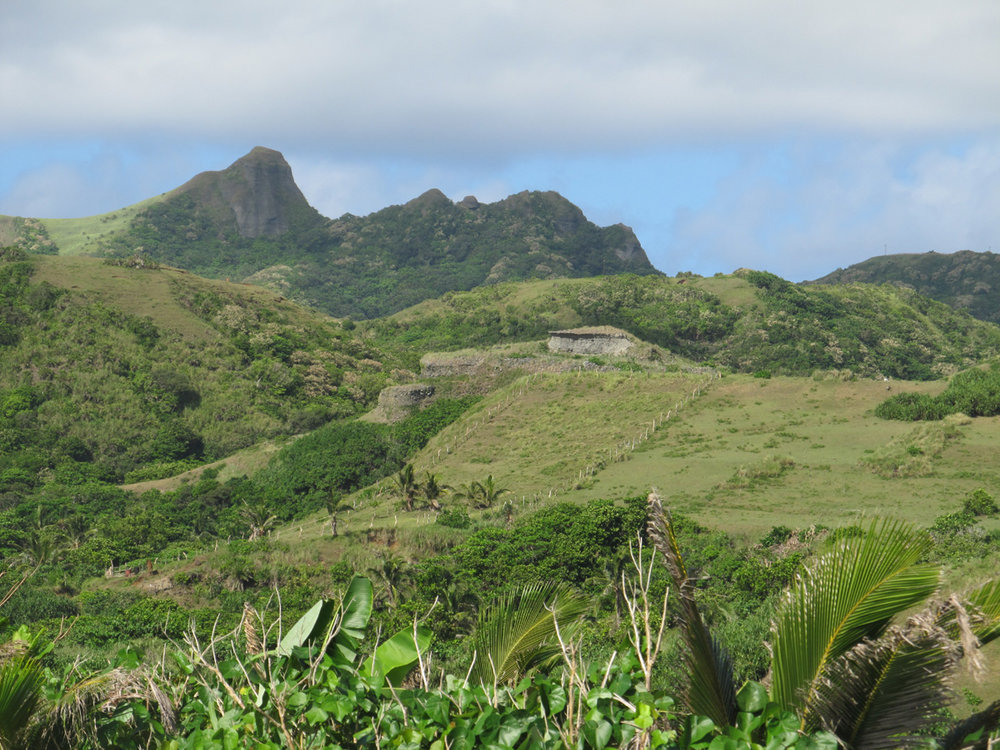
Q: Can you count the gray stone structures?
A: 3